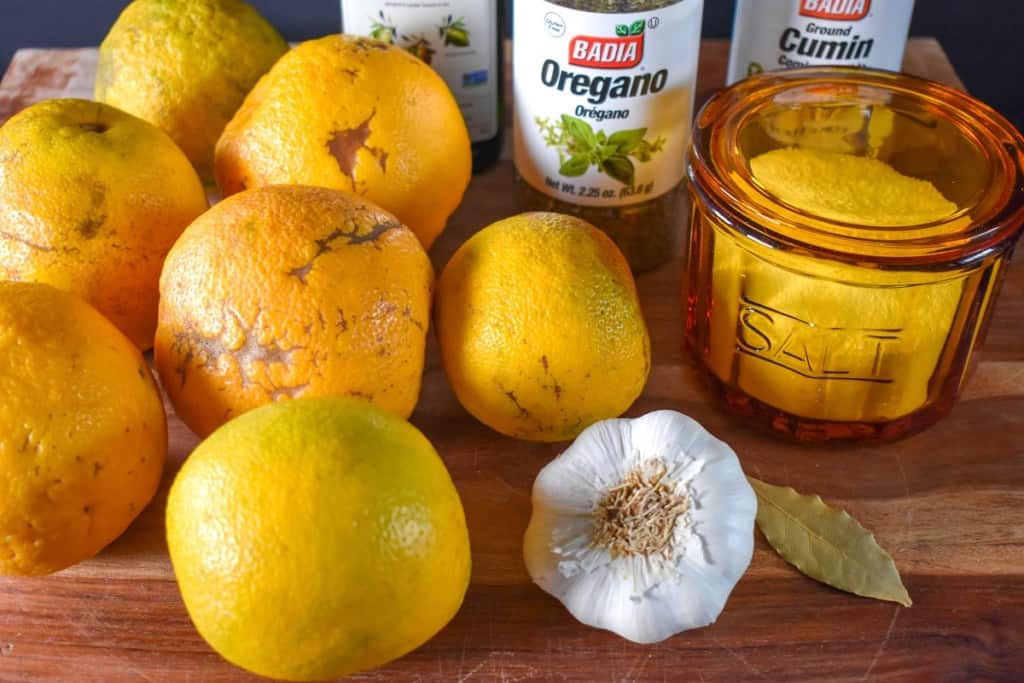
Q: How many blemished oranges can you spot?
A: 5